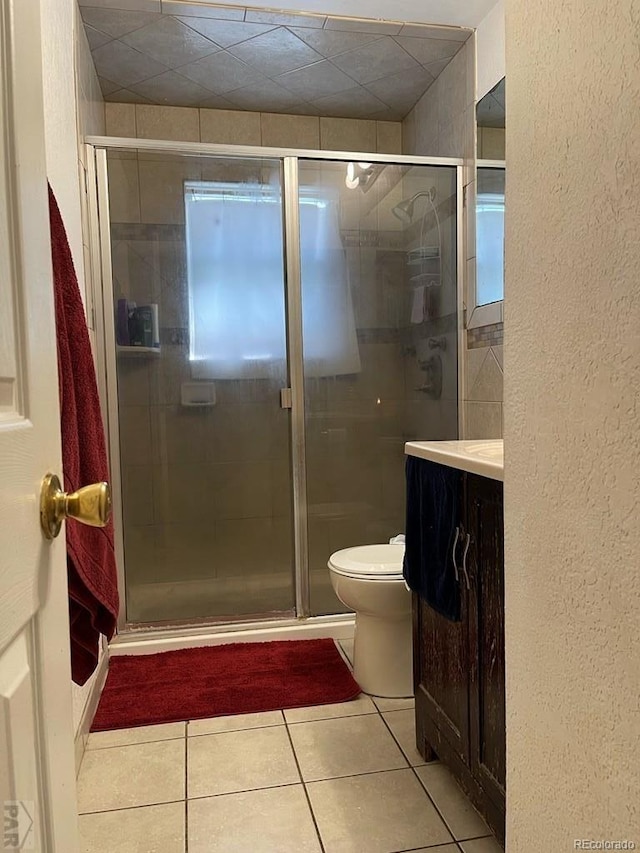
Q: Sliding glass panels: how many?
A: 2